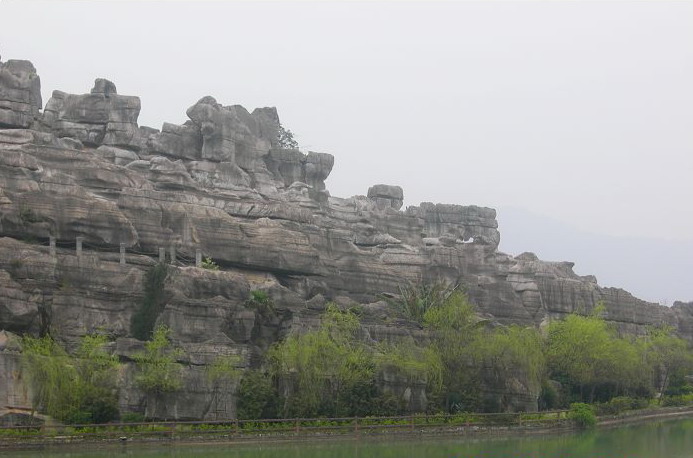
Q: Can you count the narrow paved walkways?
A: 1